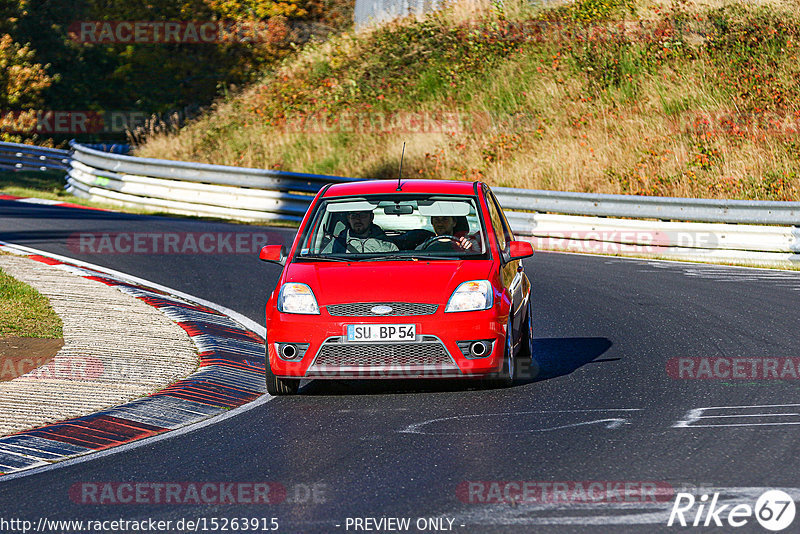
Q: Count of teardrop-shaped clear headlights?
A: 2